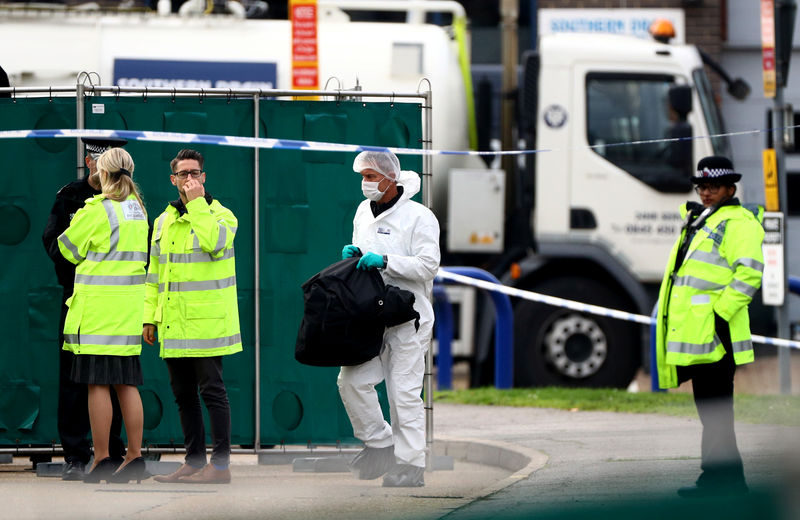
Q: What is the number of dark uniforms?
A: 1